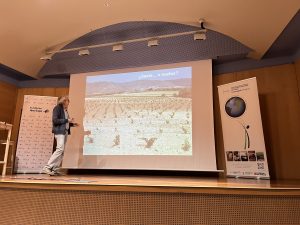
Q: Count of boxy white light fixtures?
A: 5